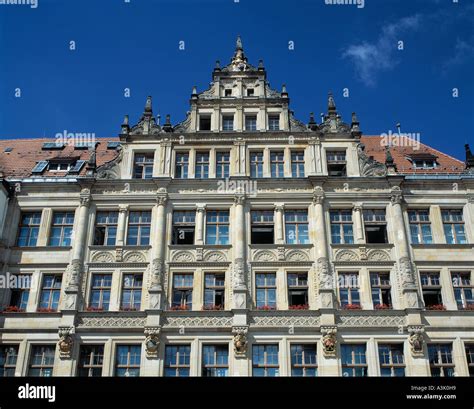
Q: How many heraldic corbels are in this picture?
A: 5